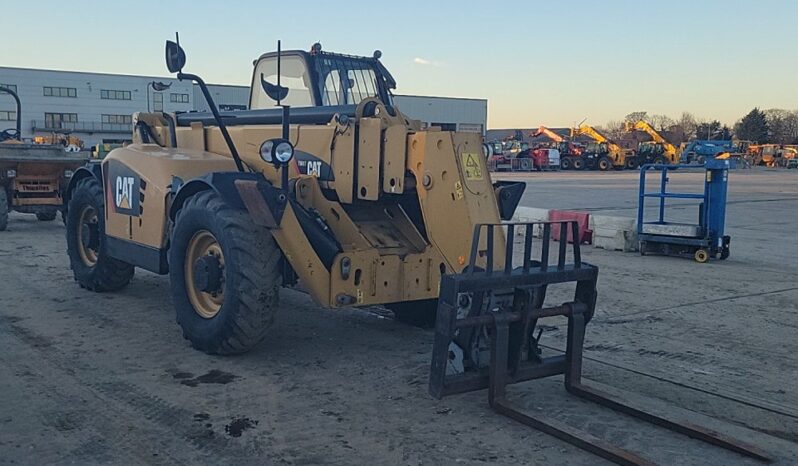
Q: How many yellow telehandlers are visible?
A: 3